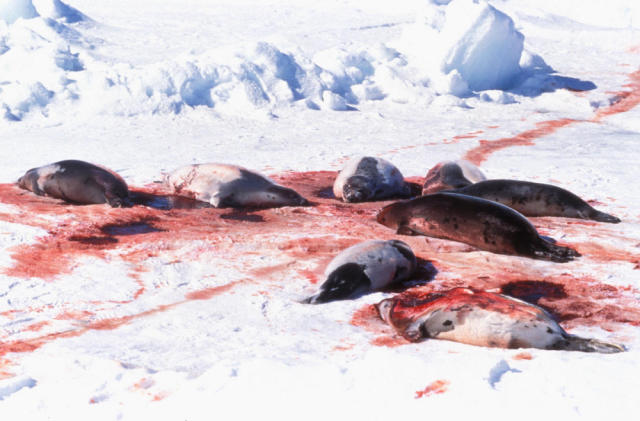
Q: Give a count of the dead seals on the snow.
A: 8